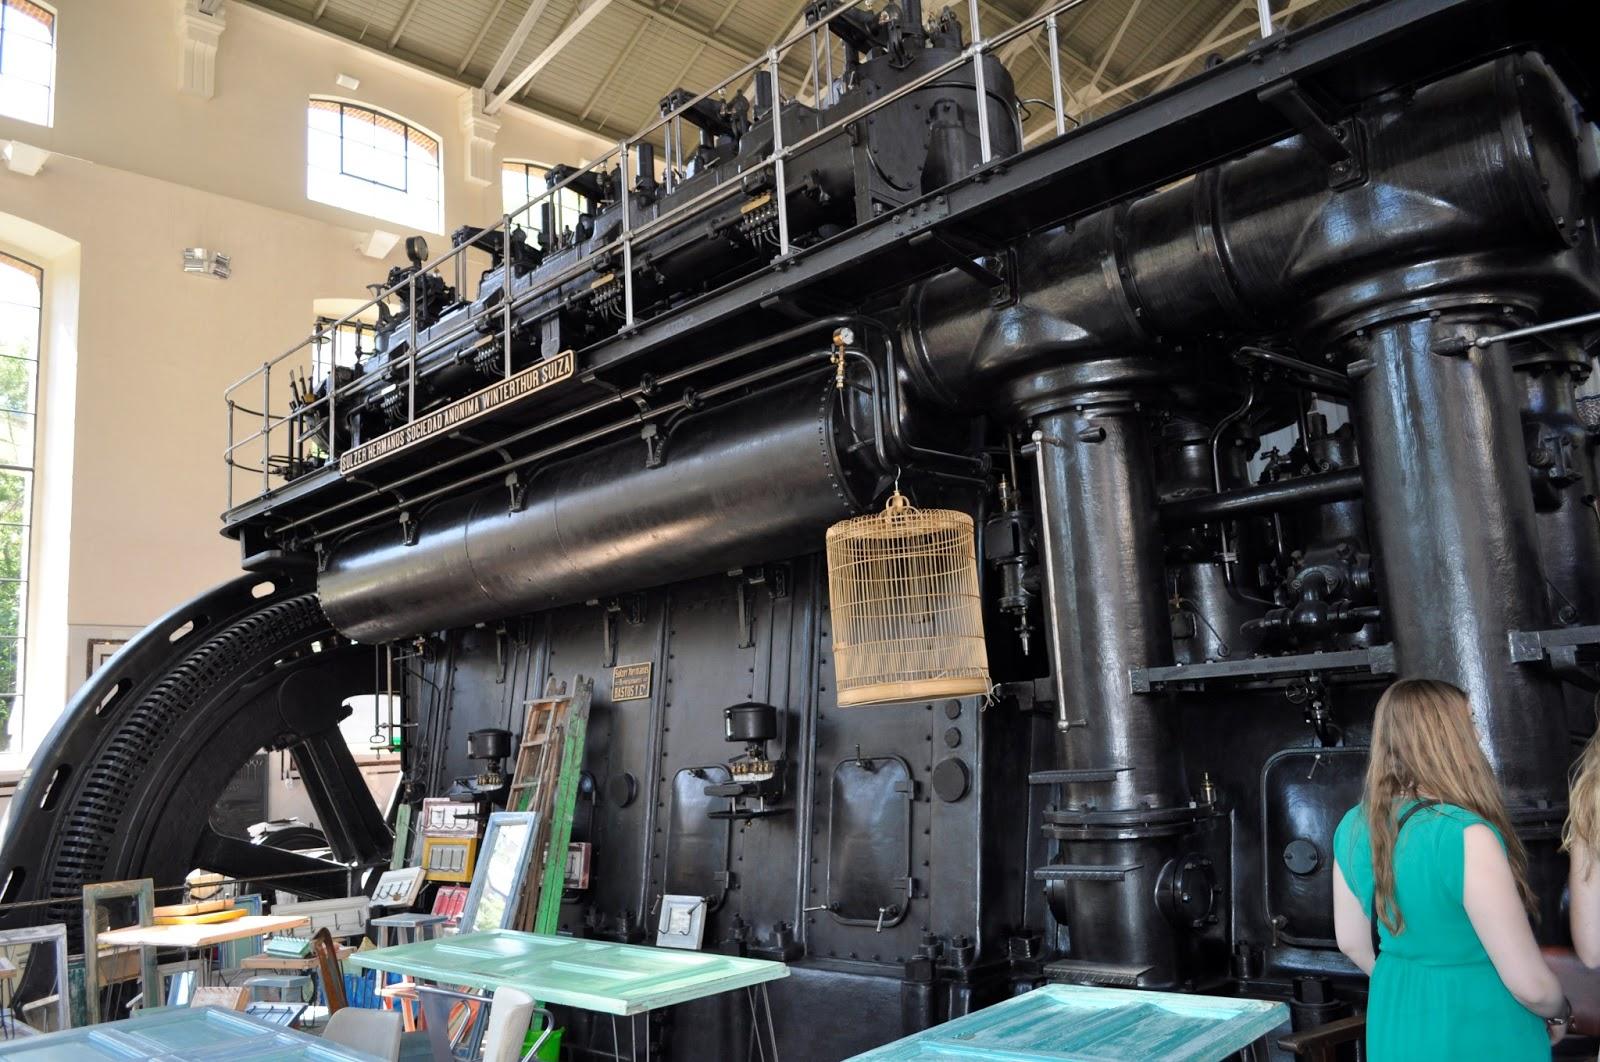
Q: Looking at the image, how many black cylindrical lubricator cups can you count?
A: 2